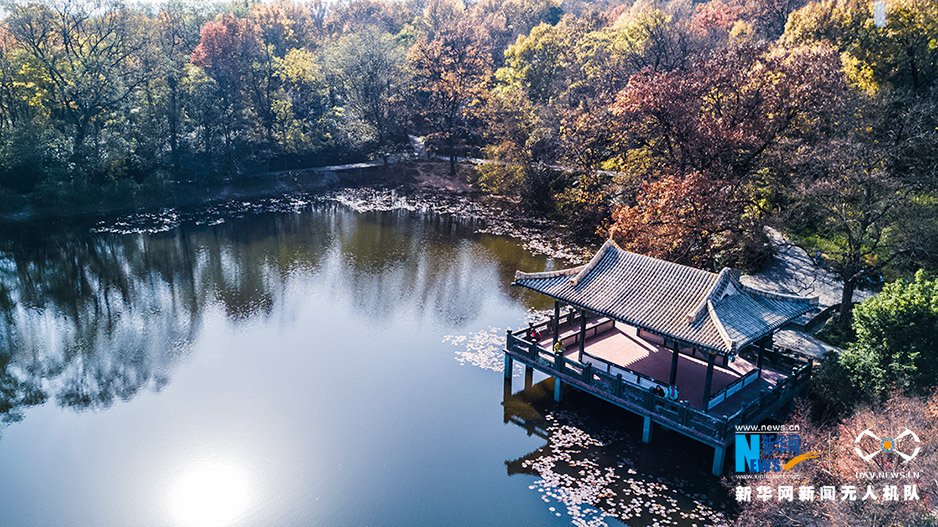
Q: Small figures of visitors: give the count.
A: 4